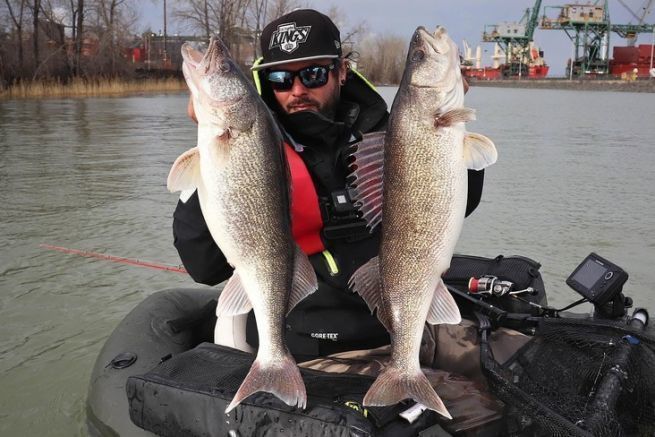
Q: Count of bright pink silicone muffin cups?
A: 0